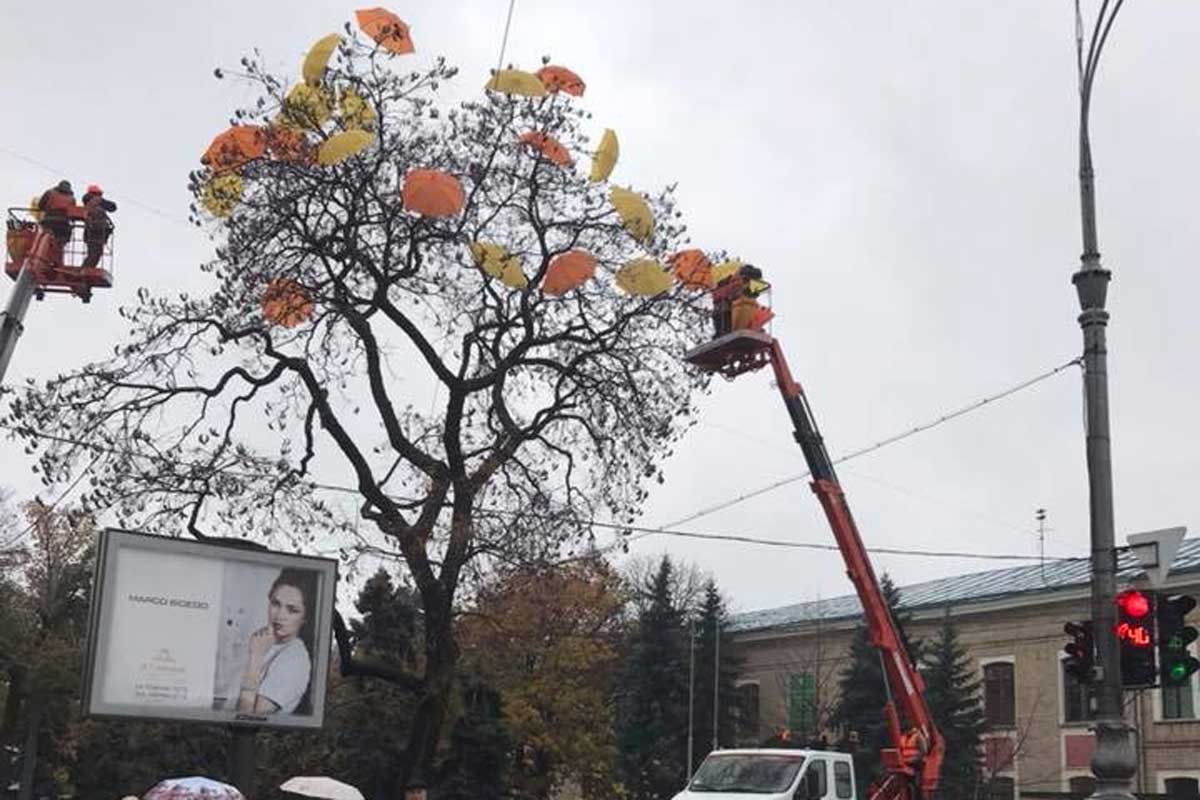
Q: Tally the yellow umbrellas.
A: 11